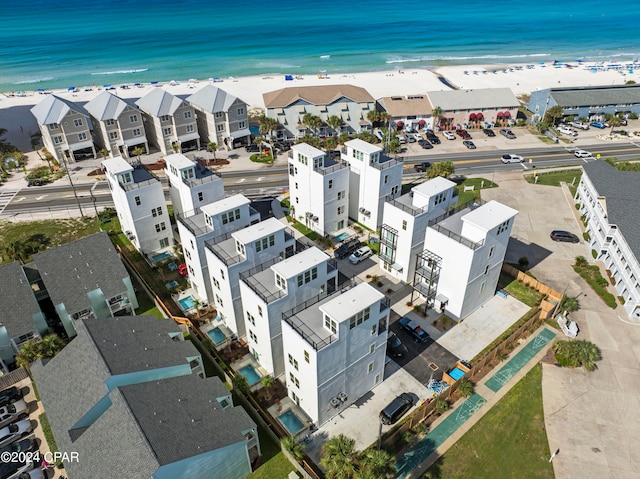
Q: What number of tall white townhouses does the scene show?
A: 10